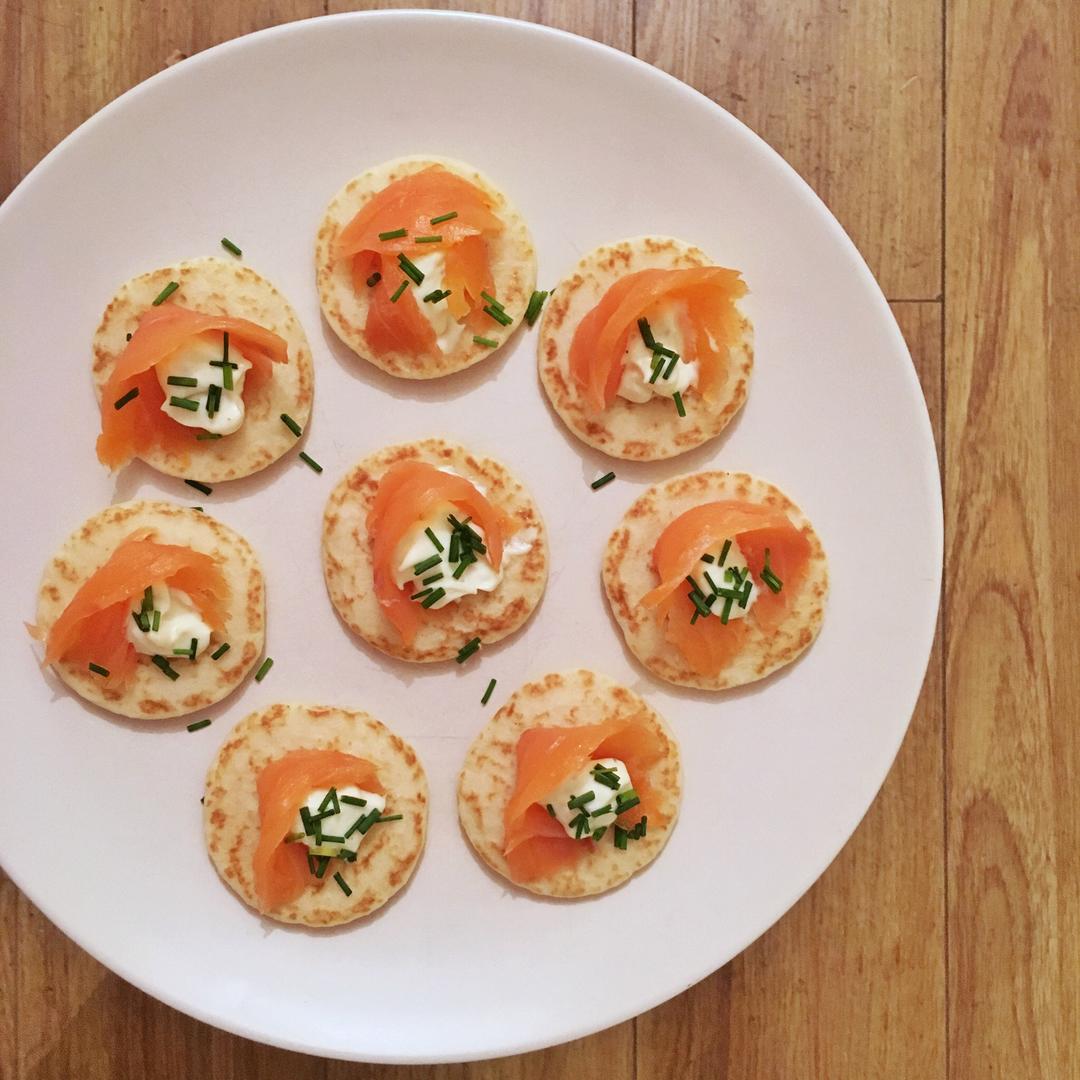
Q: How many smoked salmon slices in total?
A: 8